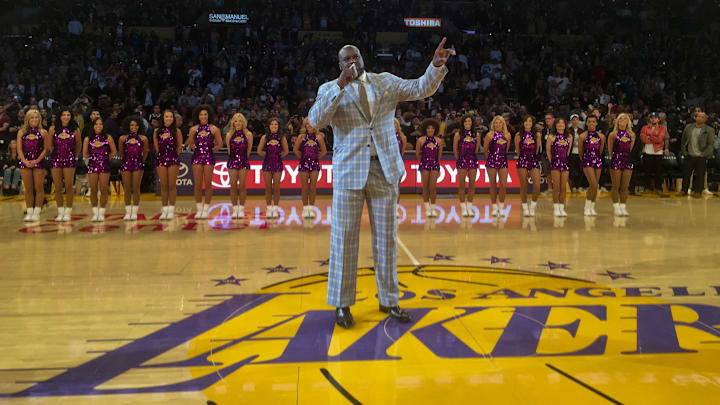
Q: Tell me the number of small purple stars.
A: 7